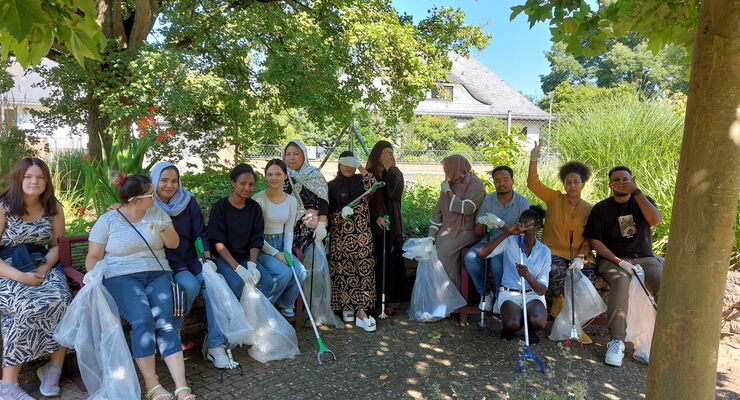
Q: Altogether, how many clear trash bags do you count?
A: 7